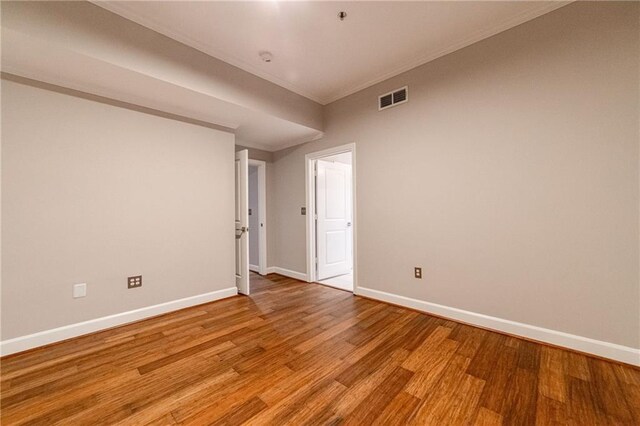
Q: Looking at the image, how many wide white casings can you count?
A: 2